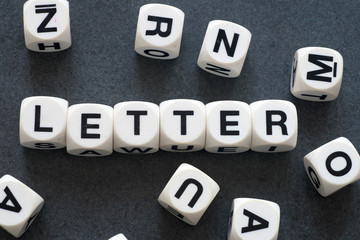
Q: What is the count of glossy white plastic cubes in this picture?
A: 15